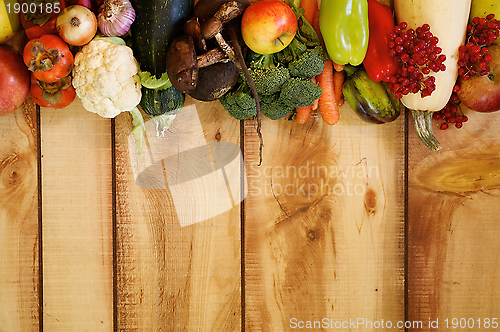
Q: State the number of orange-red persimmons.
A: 3